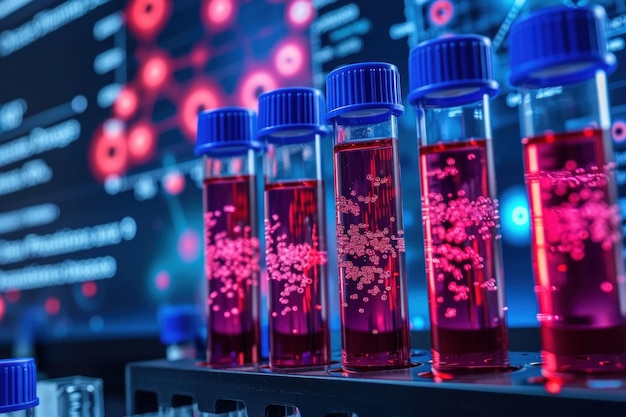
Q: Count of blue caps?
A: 7